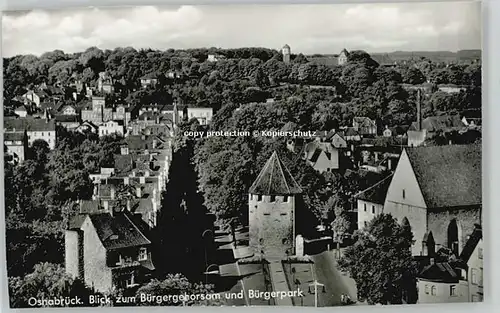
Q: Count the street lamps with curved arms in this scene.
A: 2